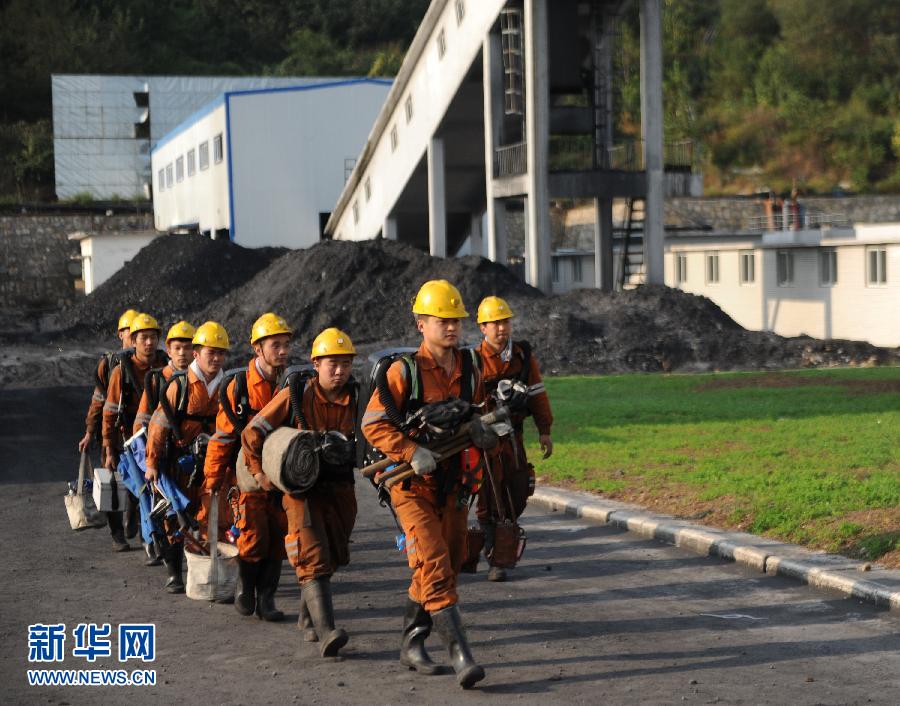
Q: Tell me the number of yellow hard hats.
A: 8